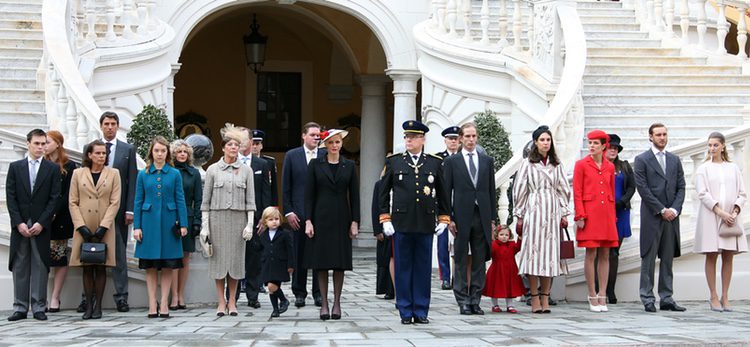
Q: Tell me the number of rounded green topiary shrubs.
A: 2